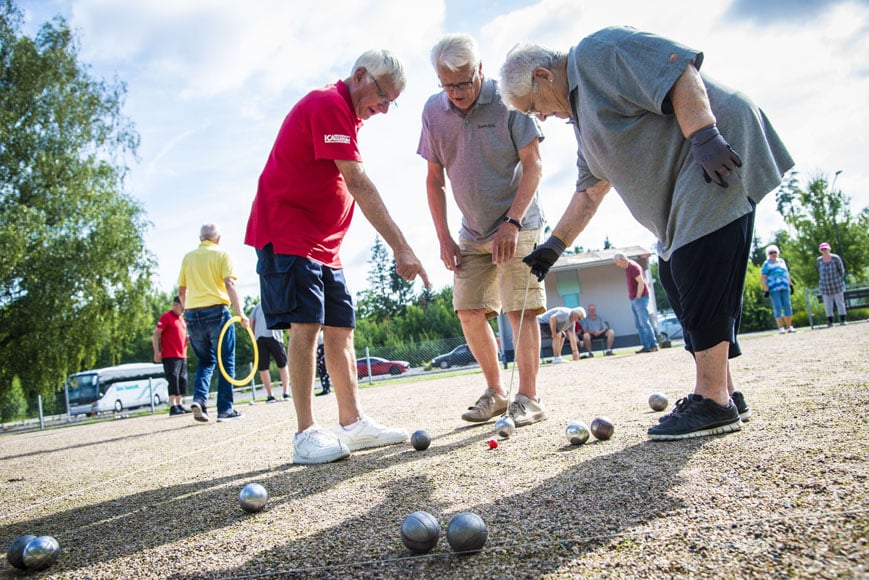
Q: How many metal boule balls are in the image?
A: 10